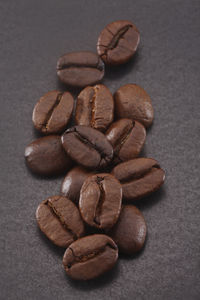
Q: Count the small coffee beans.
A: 14